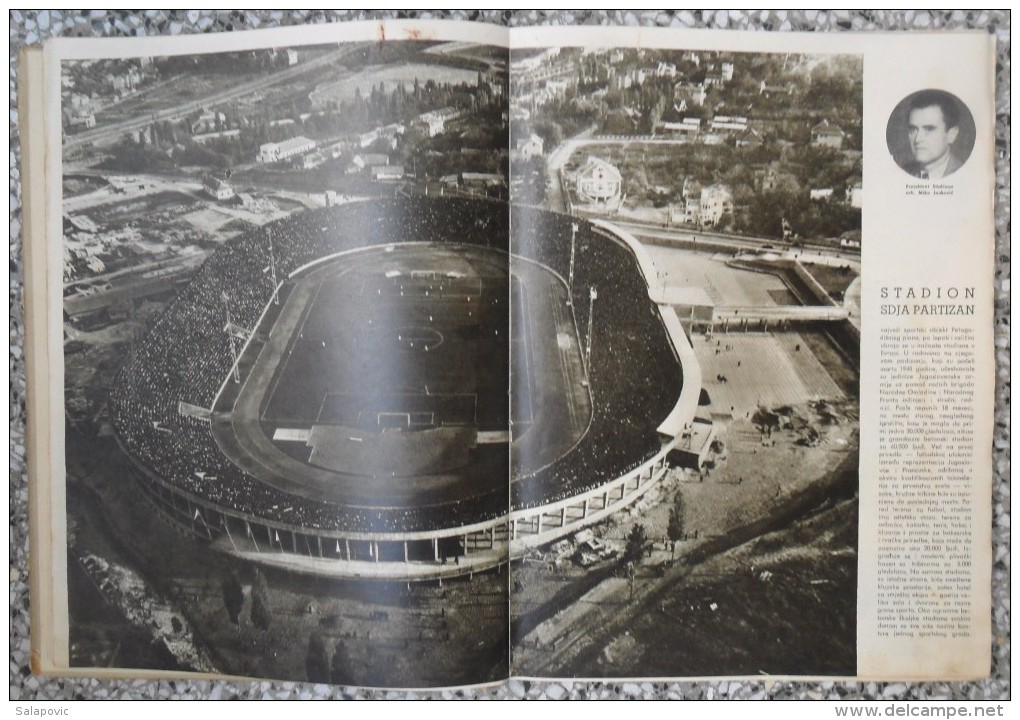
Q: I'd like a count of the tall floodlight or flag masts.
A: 4